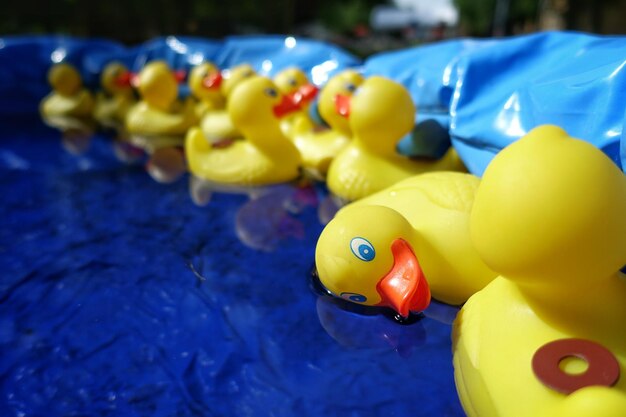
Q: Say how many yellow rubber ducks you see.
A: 11